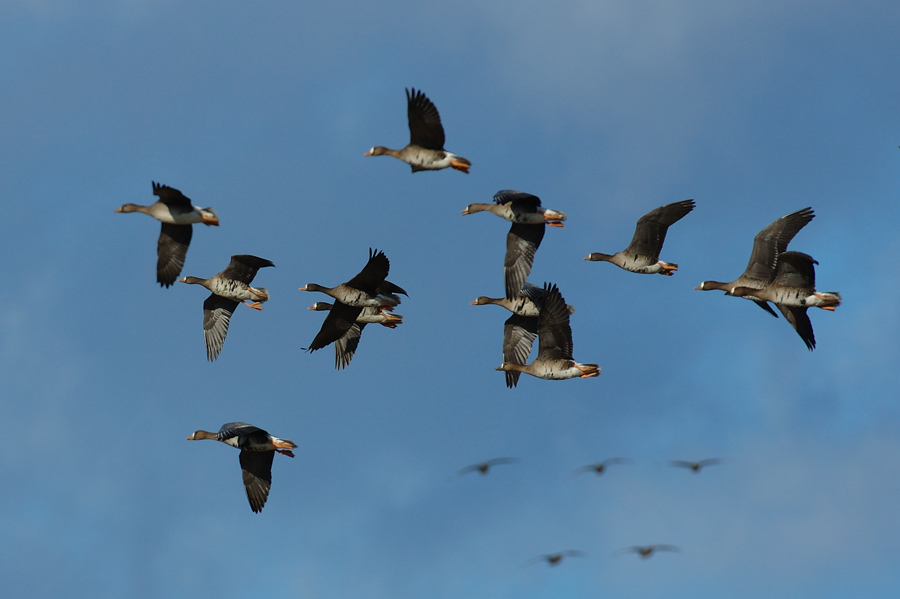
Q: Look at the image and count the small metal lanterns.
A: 0